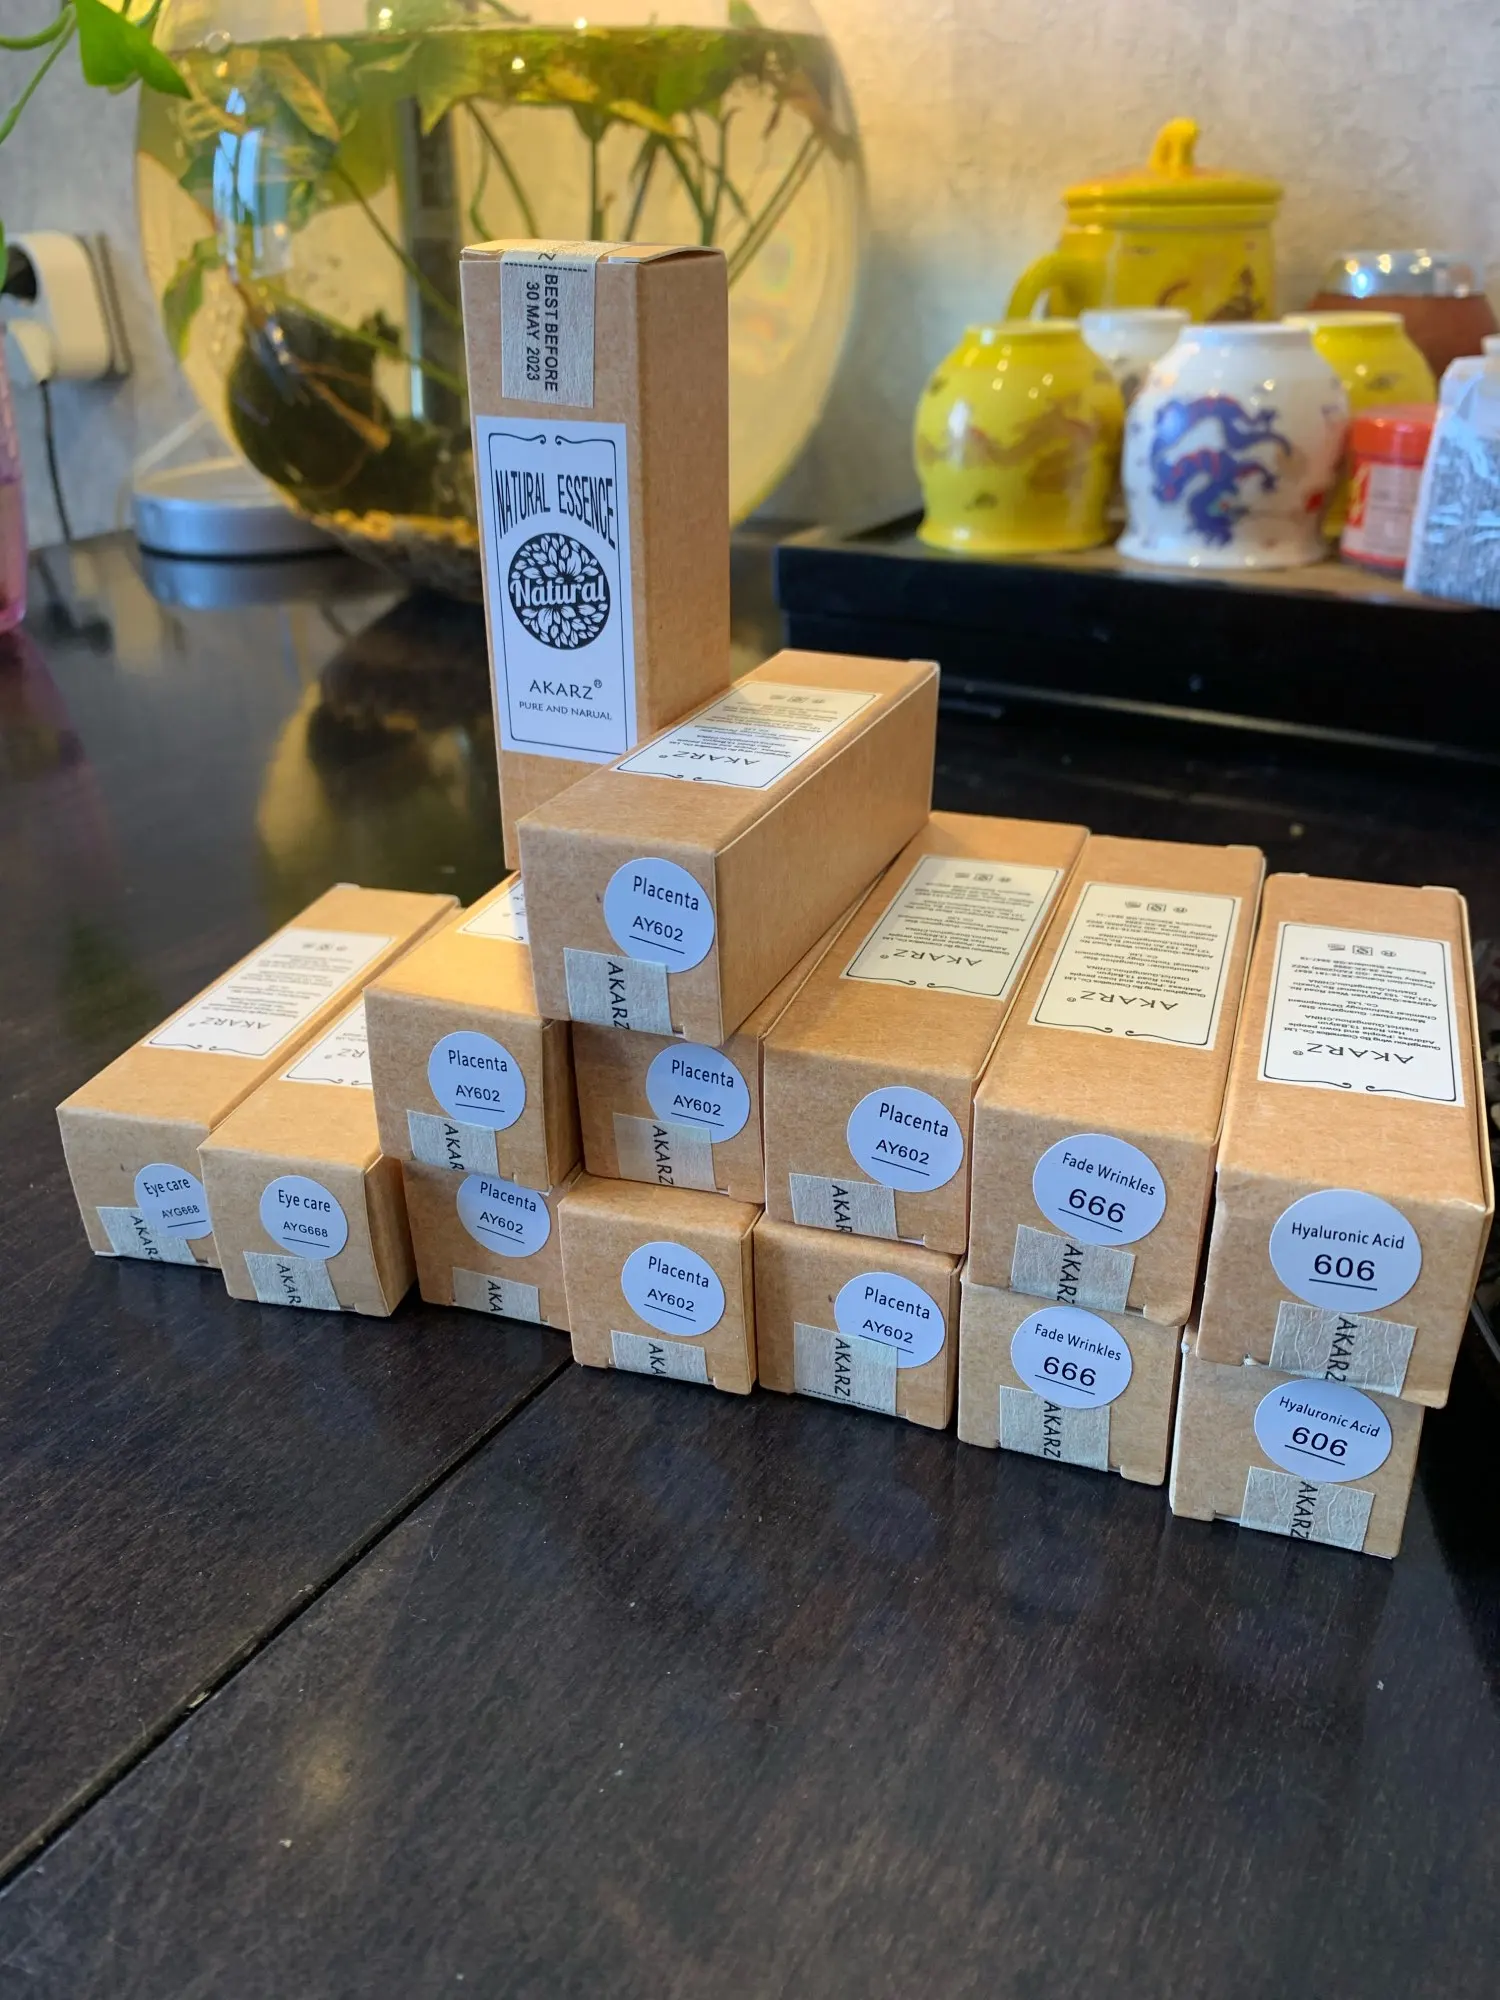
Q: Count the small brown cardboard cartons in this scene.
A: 14